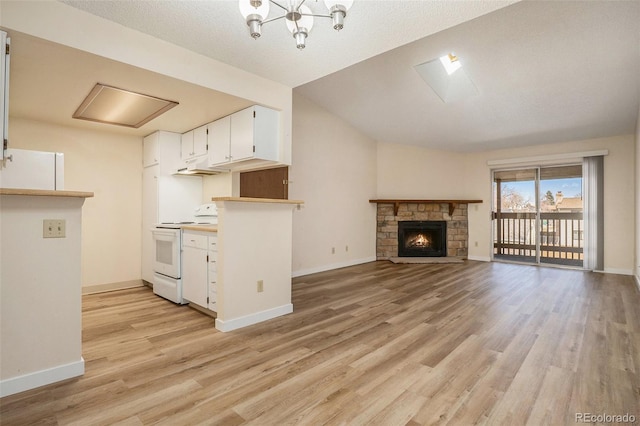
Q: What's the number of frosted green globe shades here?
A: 0